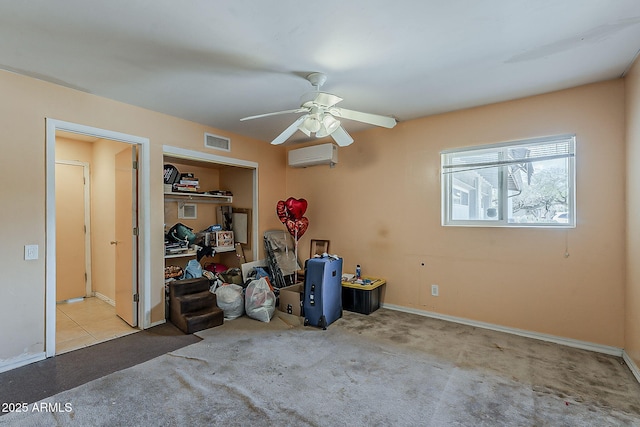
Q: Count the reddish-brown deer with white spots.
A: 0